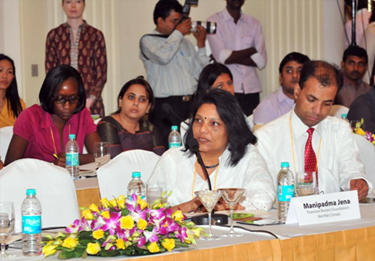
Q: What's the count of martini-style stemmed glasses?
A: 2